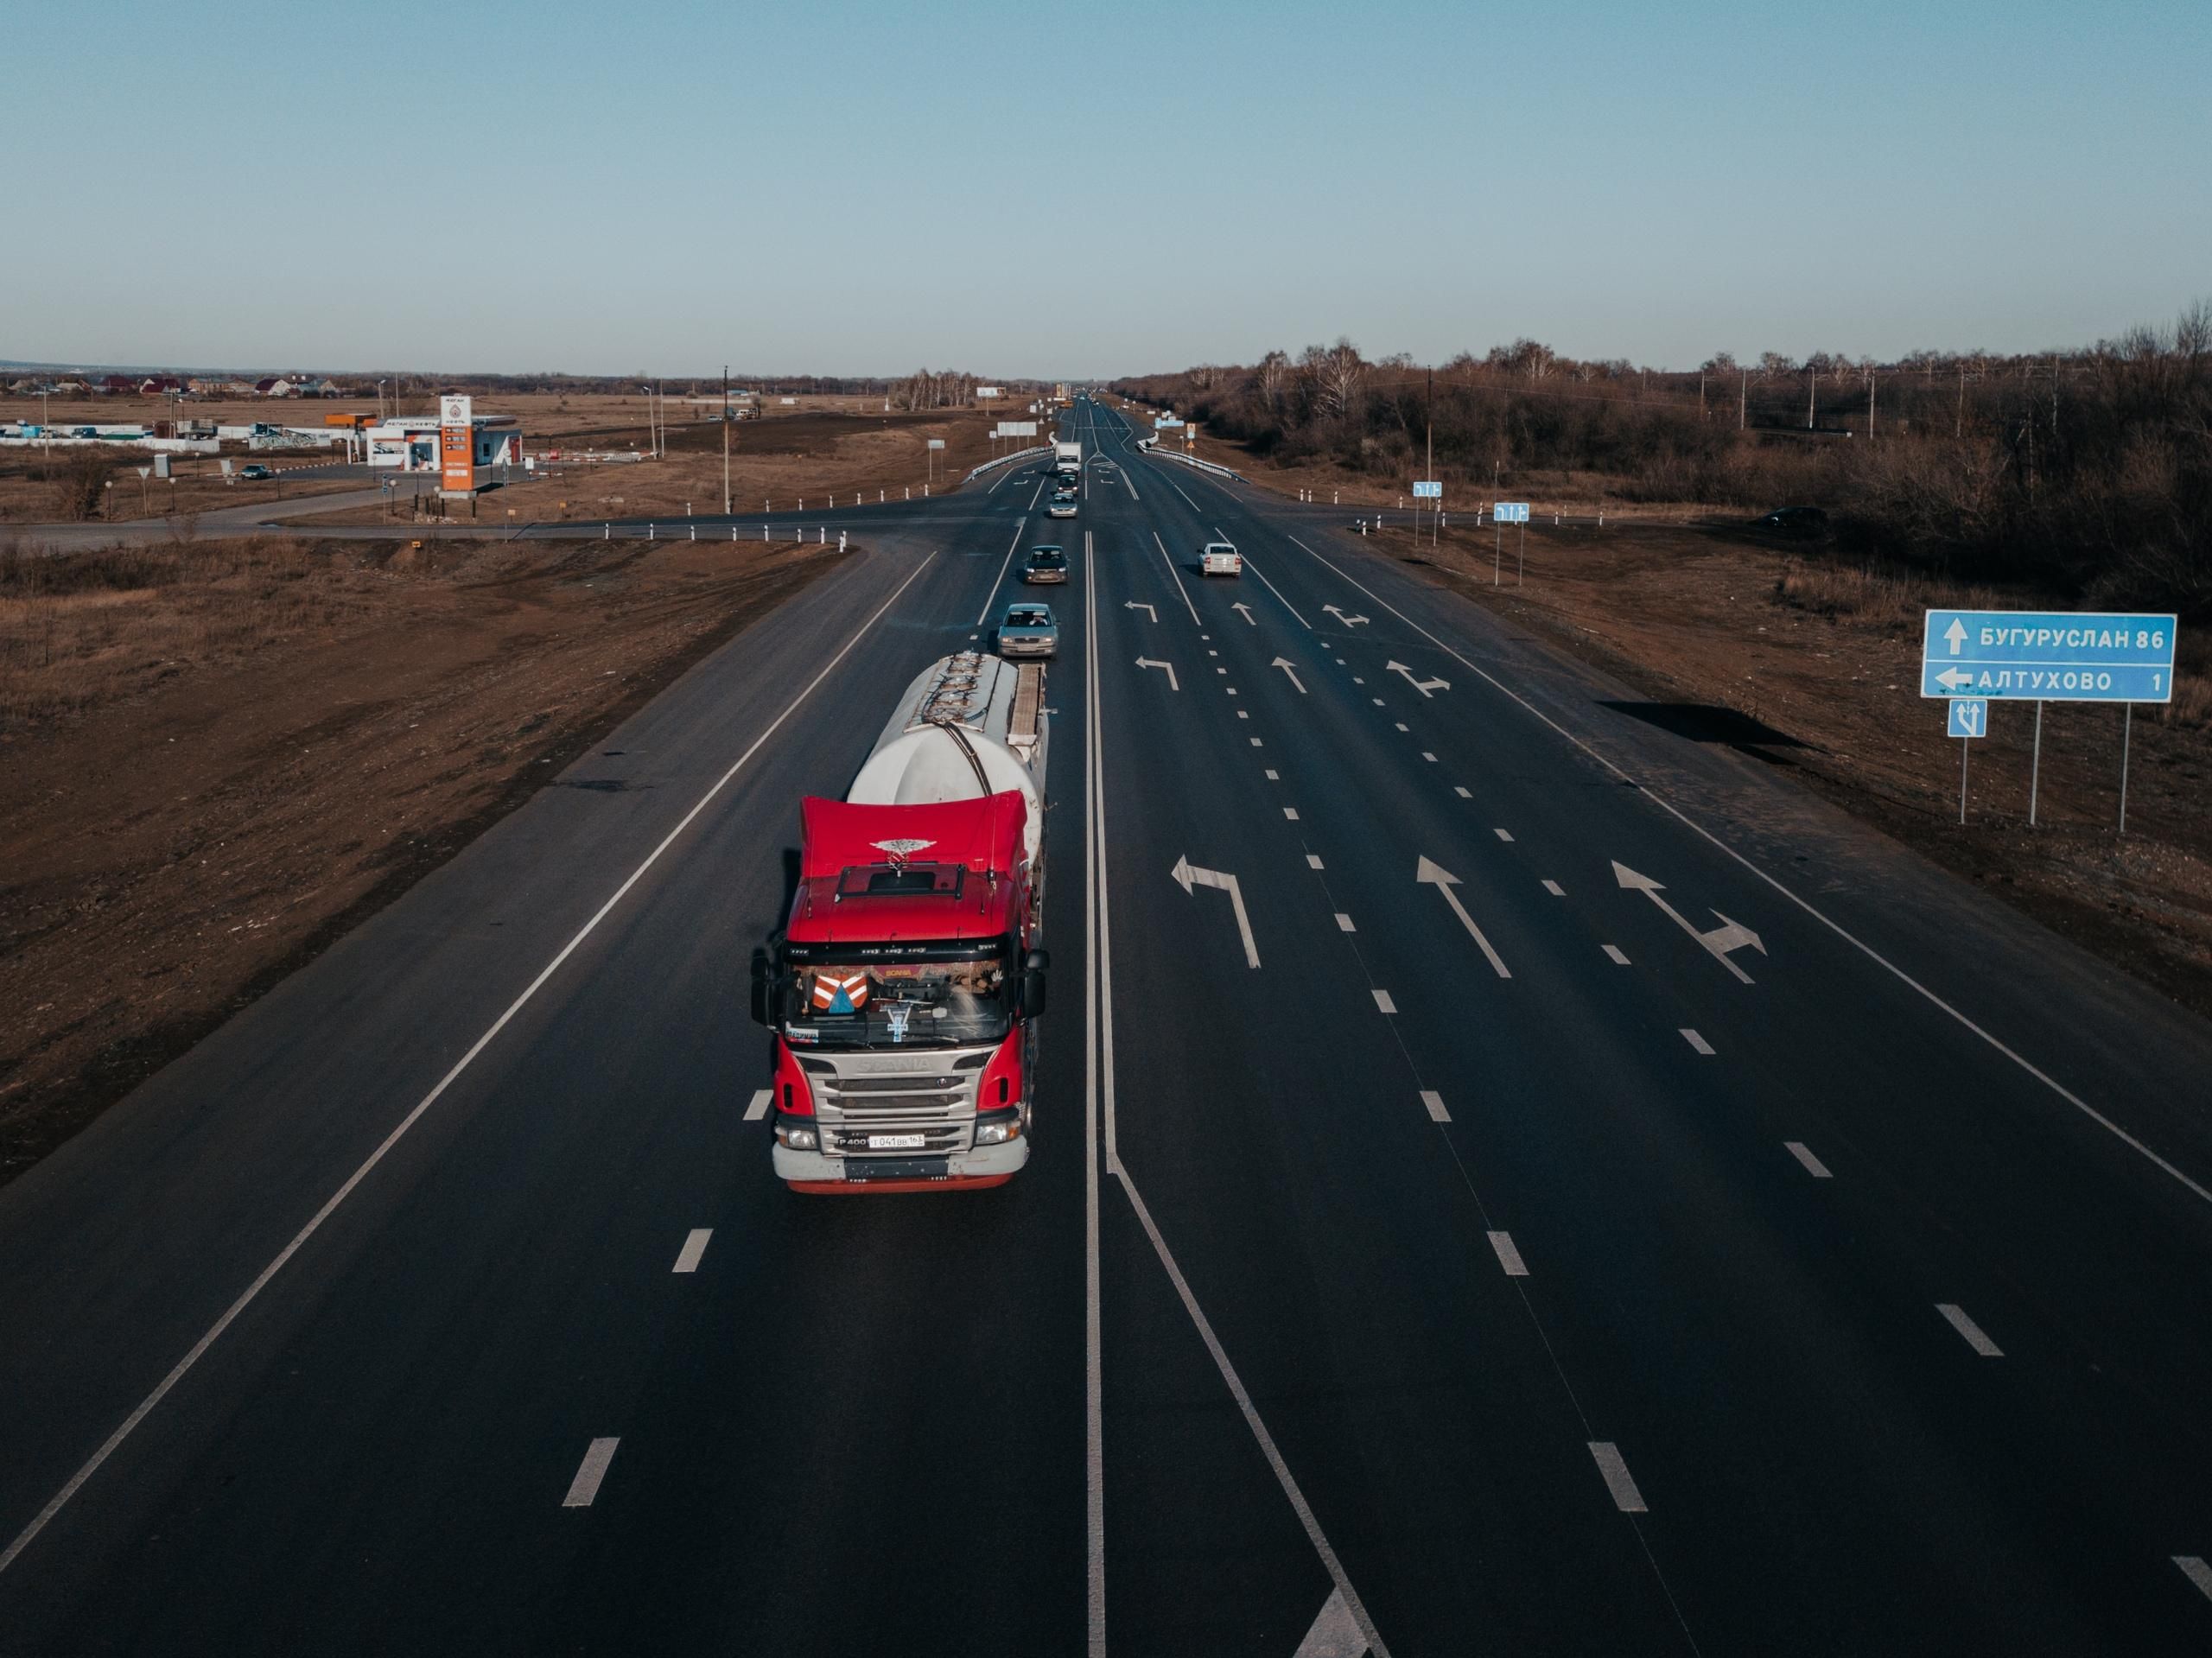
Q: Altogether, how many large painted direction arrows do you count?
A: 9